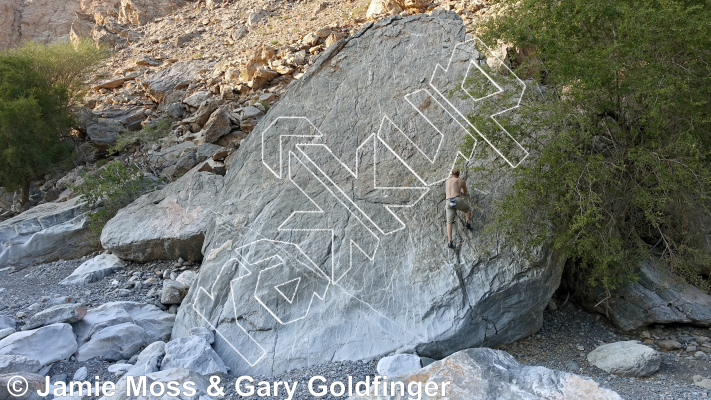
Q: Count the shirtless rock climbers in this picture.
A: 1